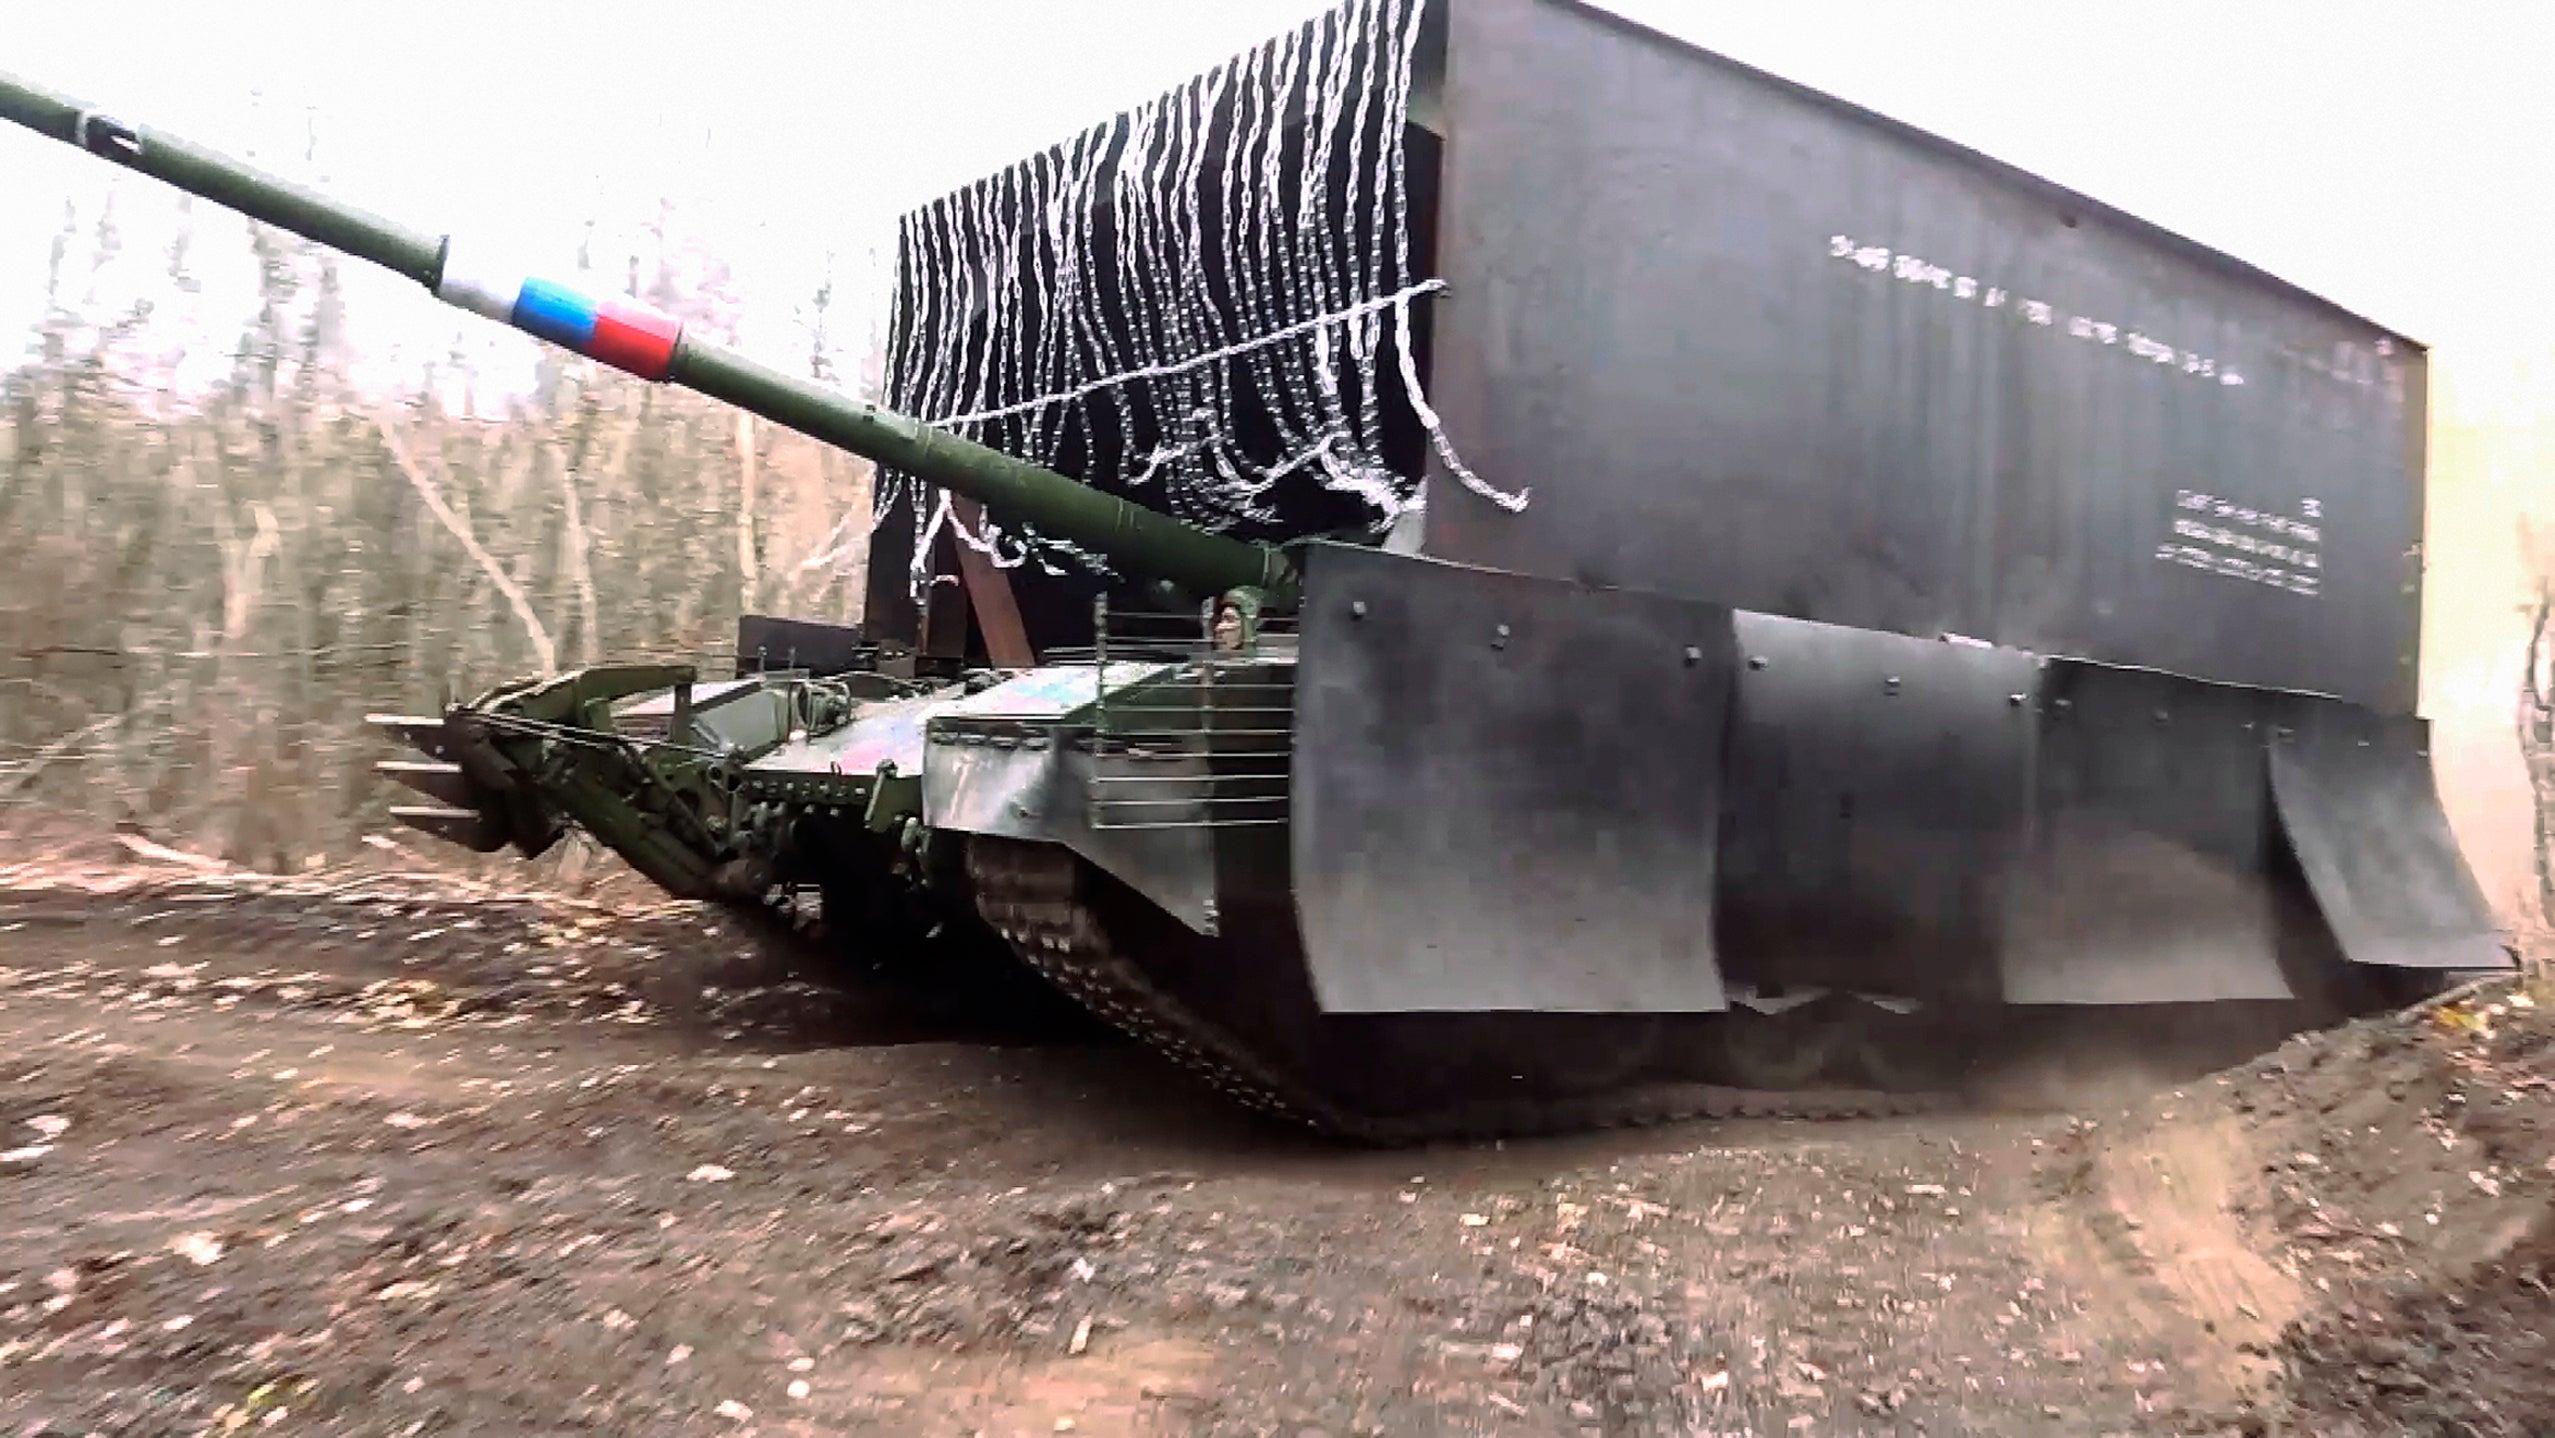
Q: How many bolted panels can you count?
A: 4